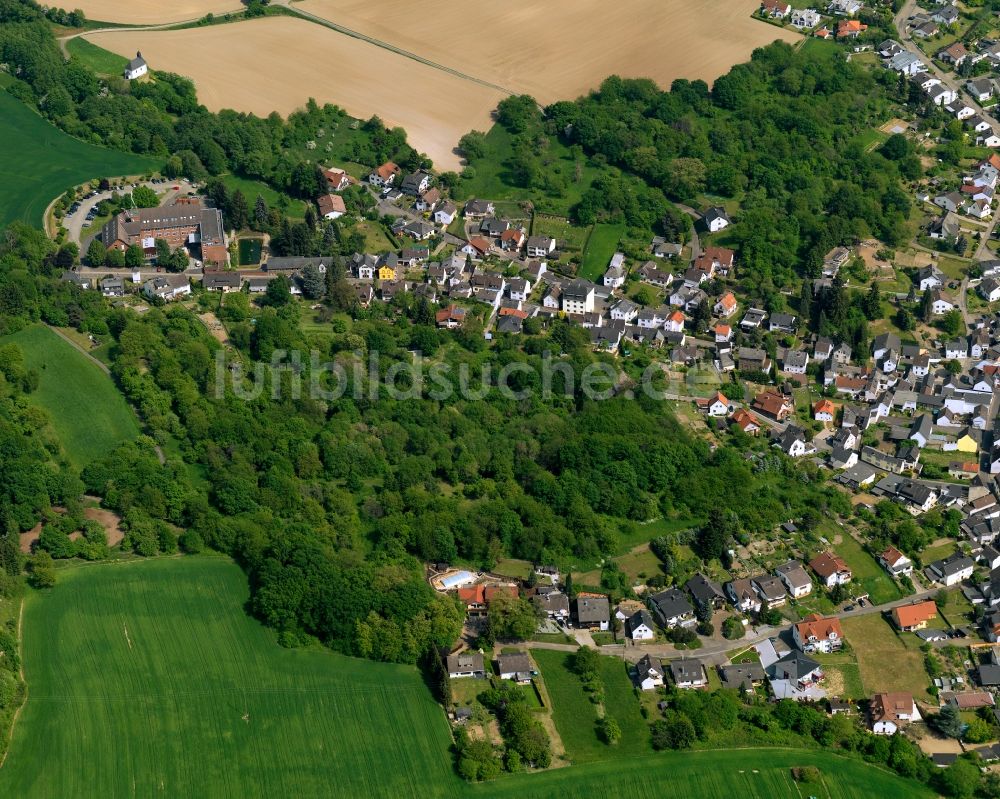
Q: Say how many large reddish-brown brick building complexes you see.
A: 1